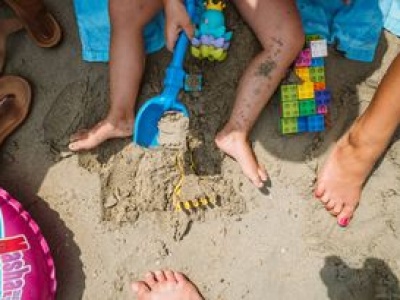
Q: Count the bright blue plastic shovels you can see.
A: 1